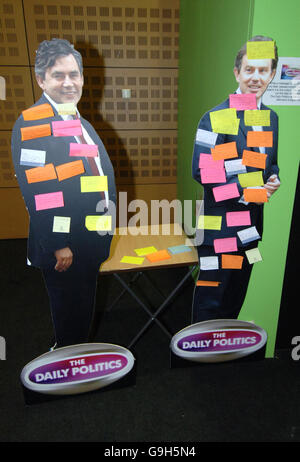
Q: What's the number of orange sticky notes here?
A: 11